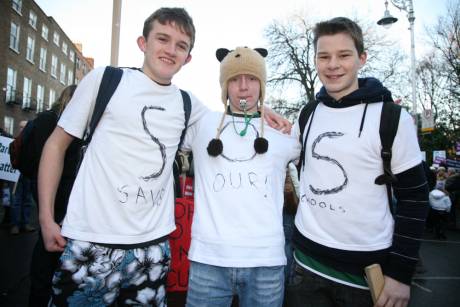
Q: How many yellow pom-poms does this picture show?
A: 0